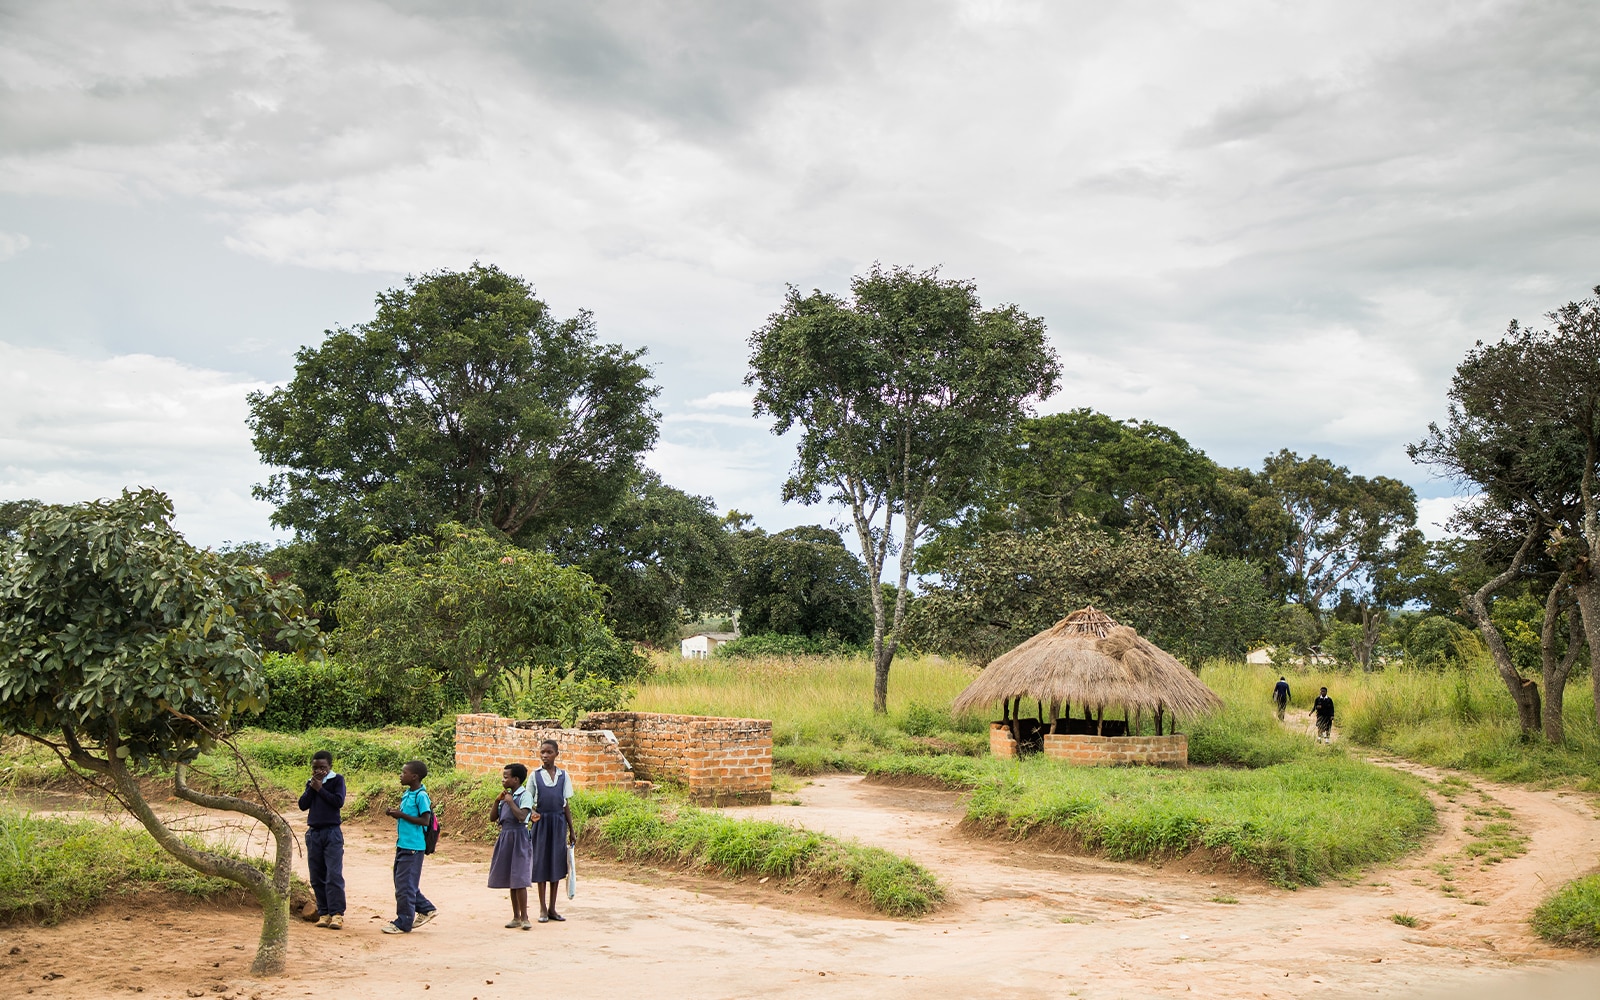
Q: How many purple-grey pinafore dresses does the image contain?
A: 2